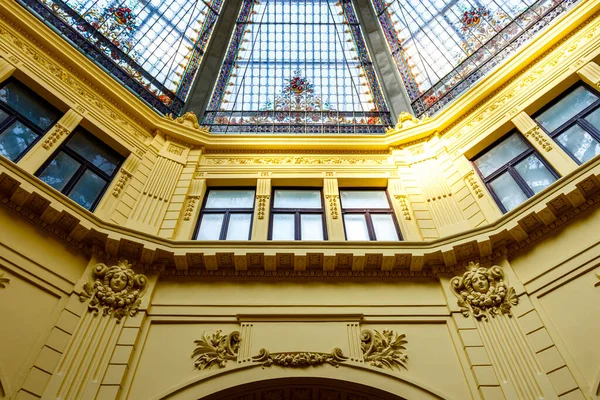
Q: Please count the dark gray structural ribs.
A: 2